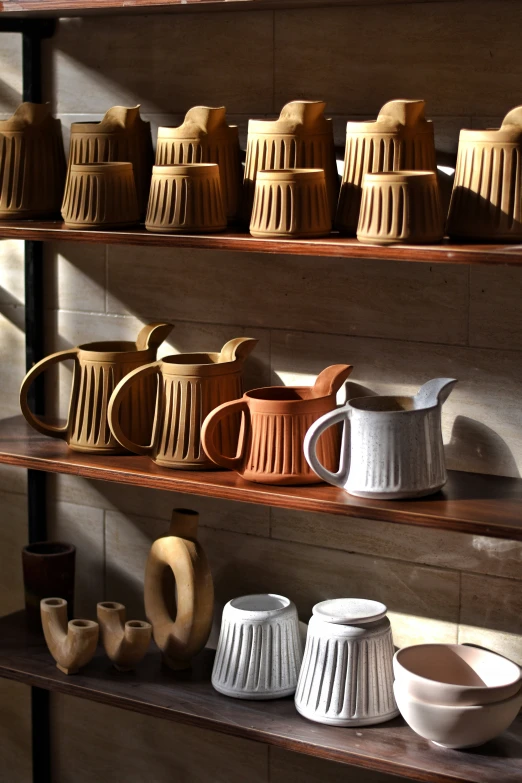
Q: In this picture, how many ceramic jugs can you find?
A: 10